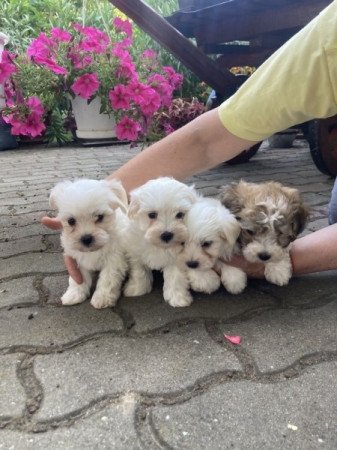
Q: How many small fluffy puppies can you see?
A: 4